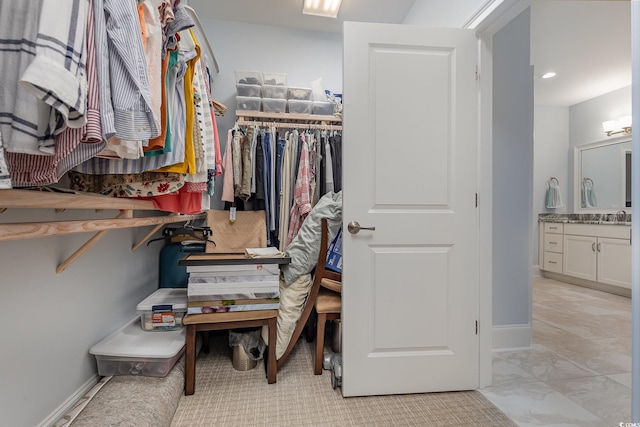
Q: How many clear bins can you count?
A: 11